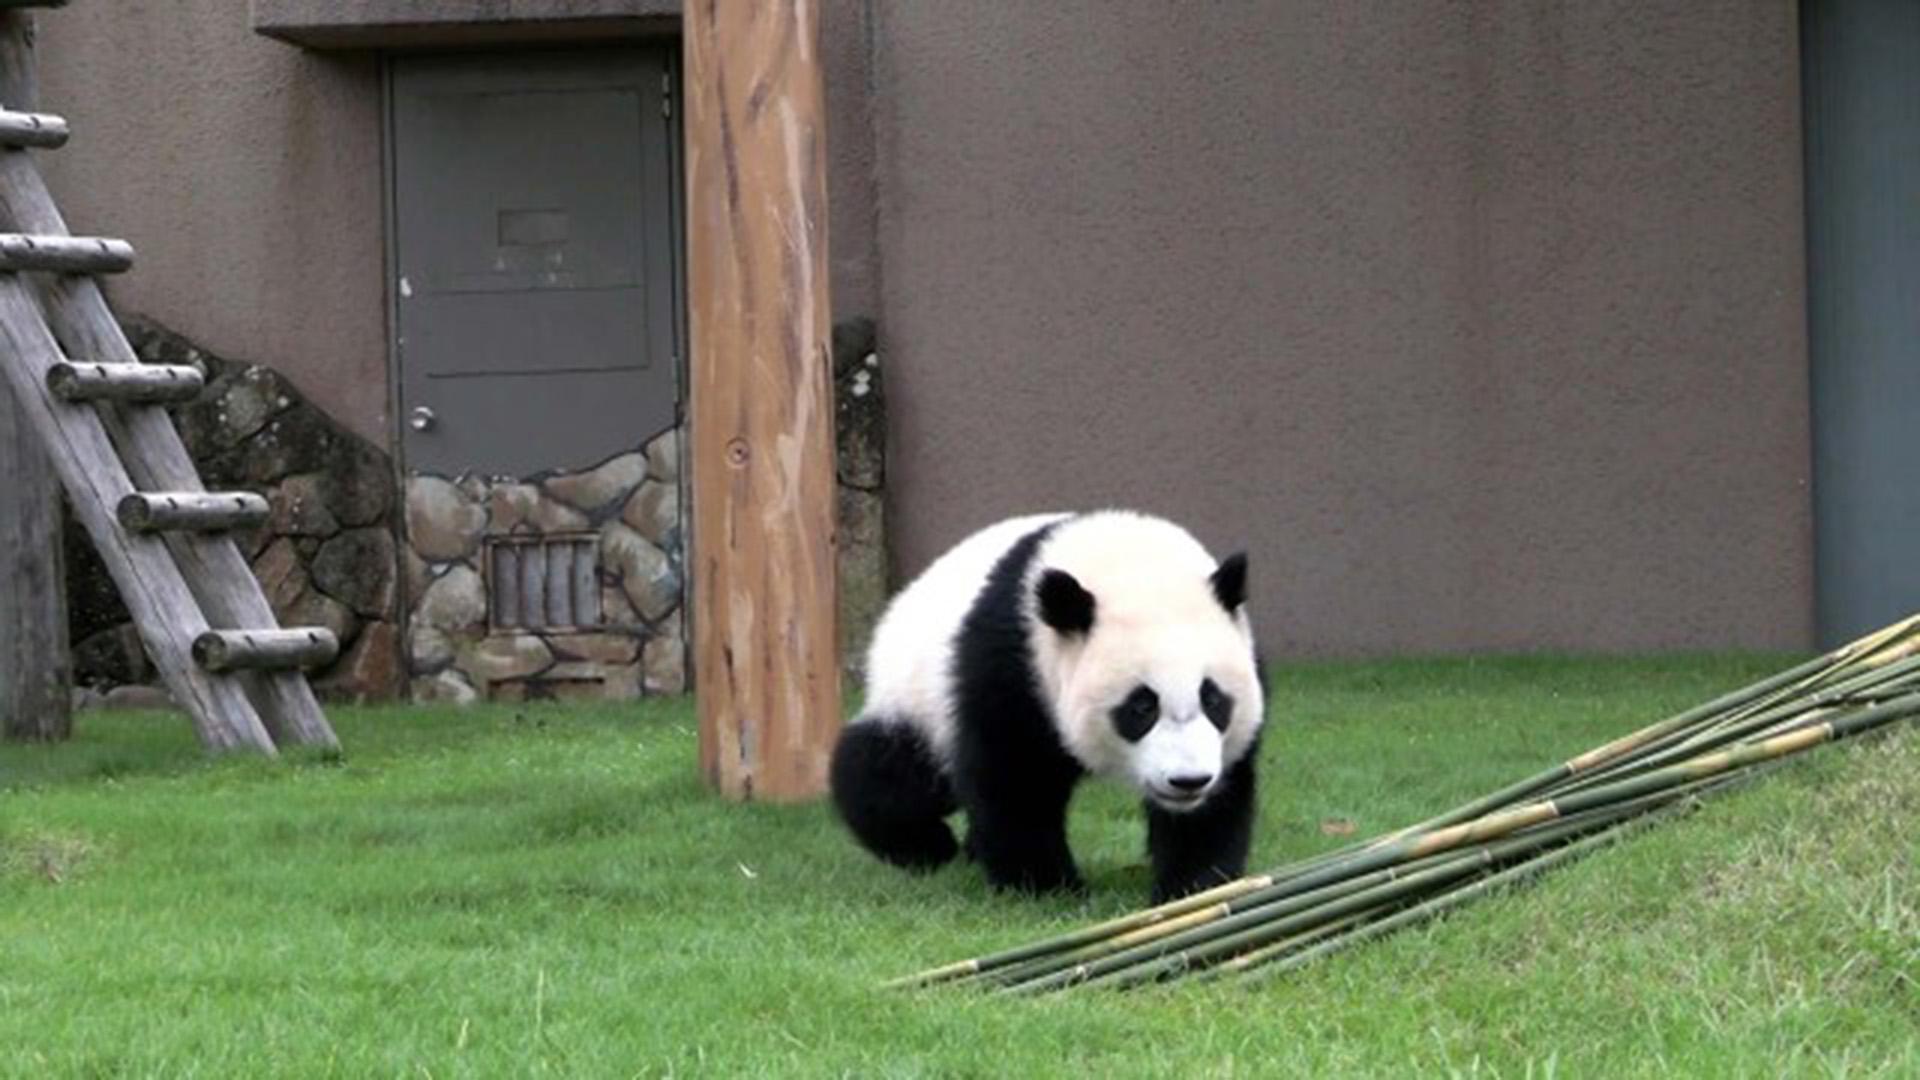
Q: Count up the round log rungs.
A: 5